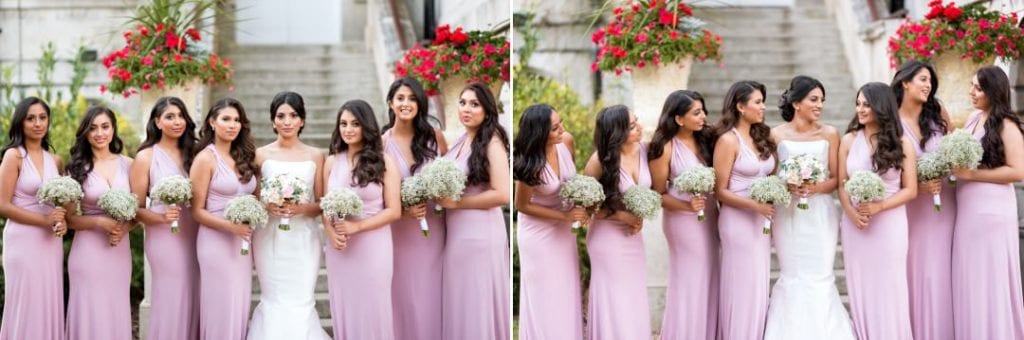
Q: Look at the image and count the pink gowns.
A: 14